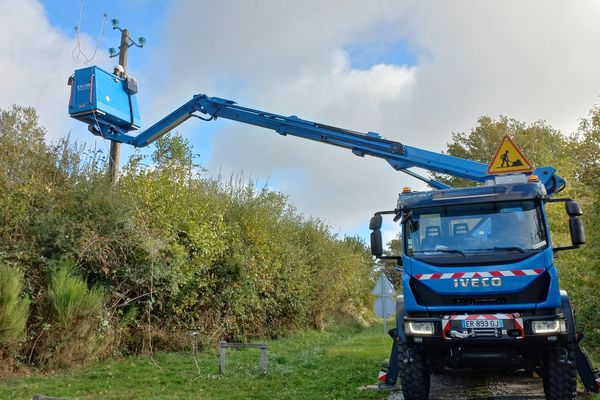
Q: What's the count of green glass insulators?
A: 3